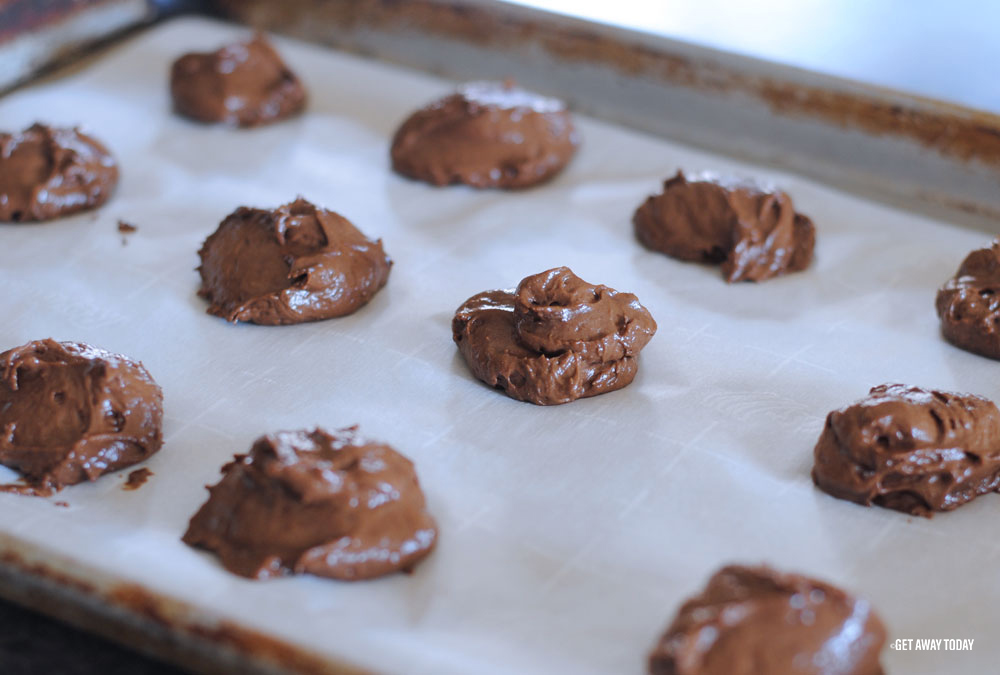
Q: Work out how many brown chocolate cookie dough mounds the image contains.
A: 11